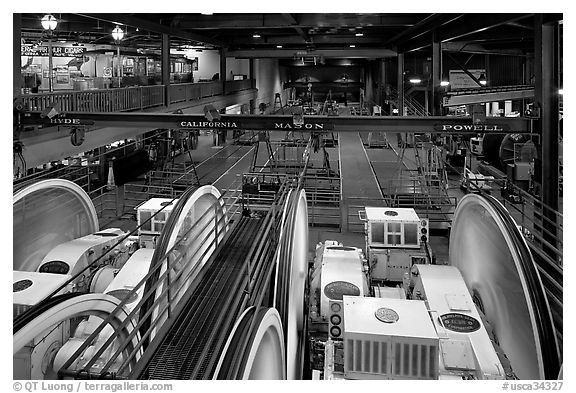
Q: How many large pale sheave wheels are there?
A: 6